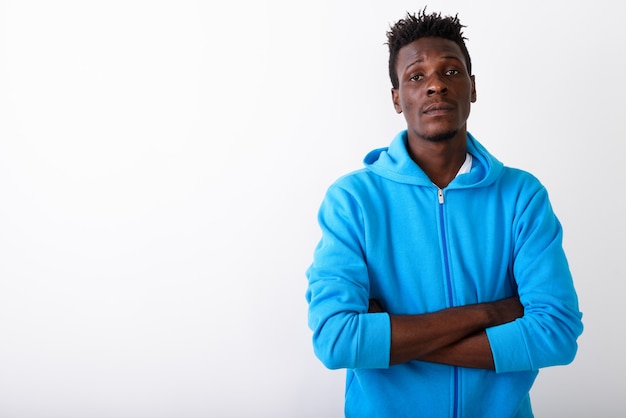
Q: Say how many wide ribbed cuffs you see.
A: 2